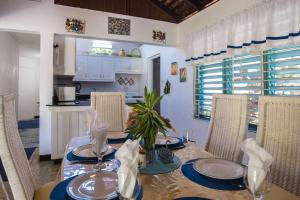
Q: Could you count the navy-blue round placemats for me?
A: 6